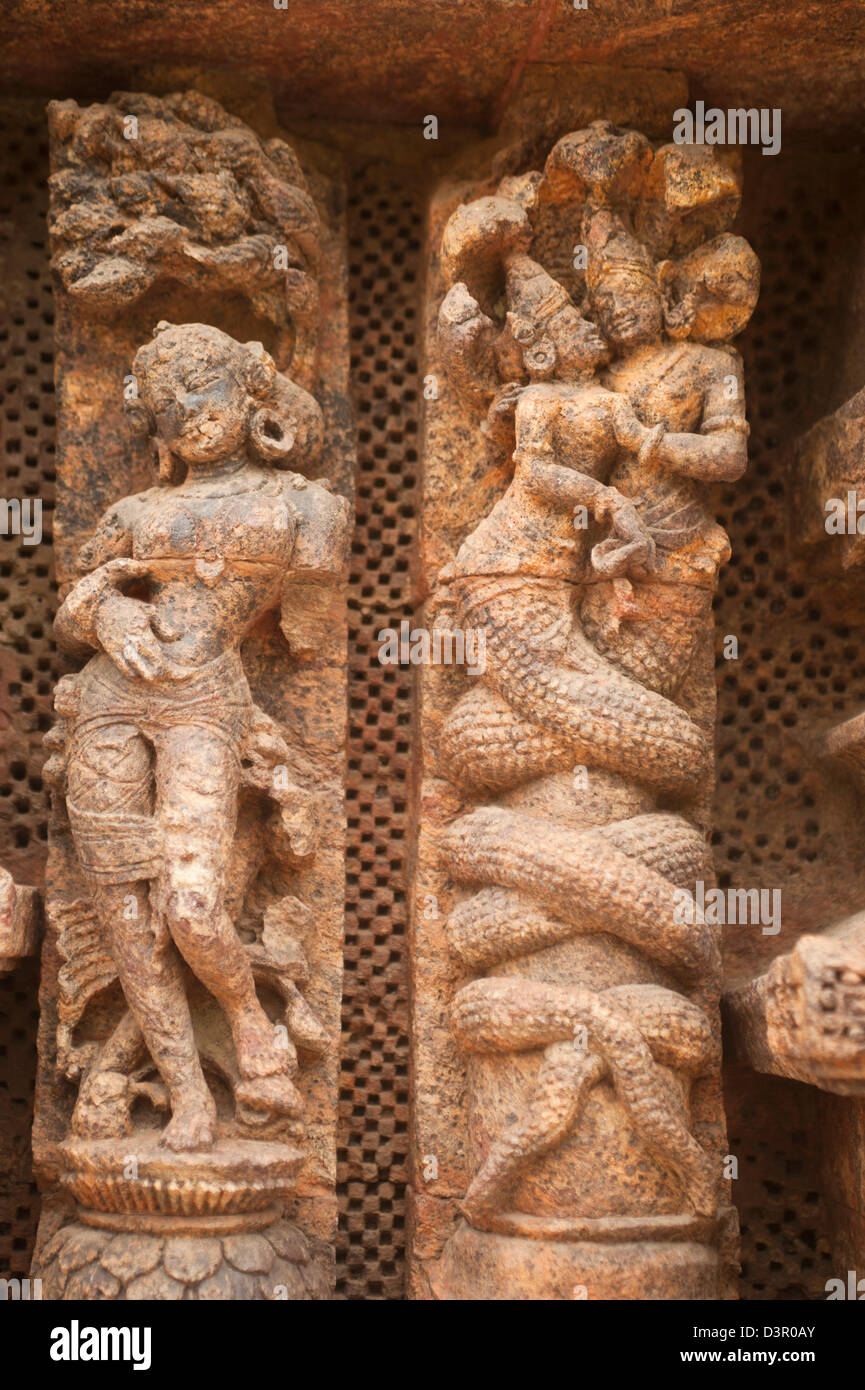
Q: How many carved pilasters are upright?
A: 2